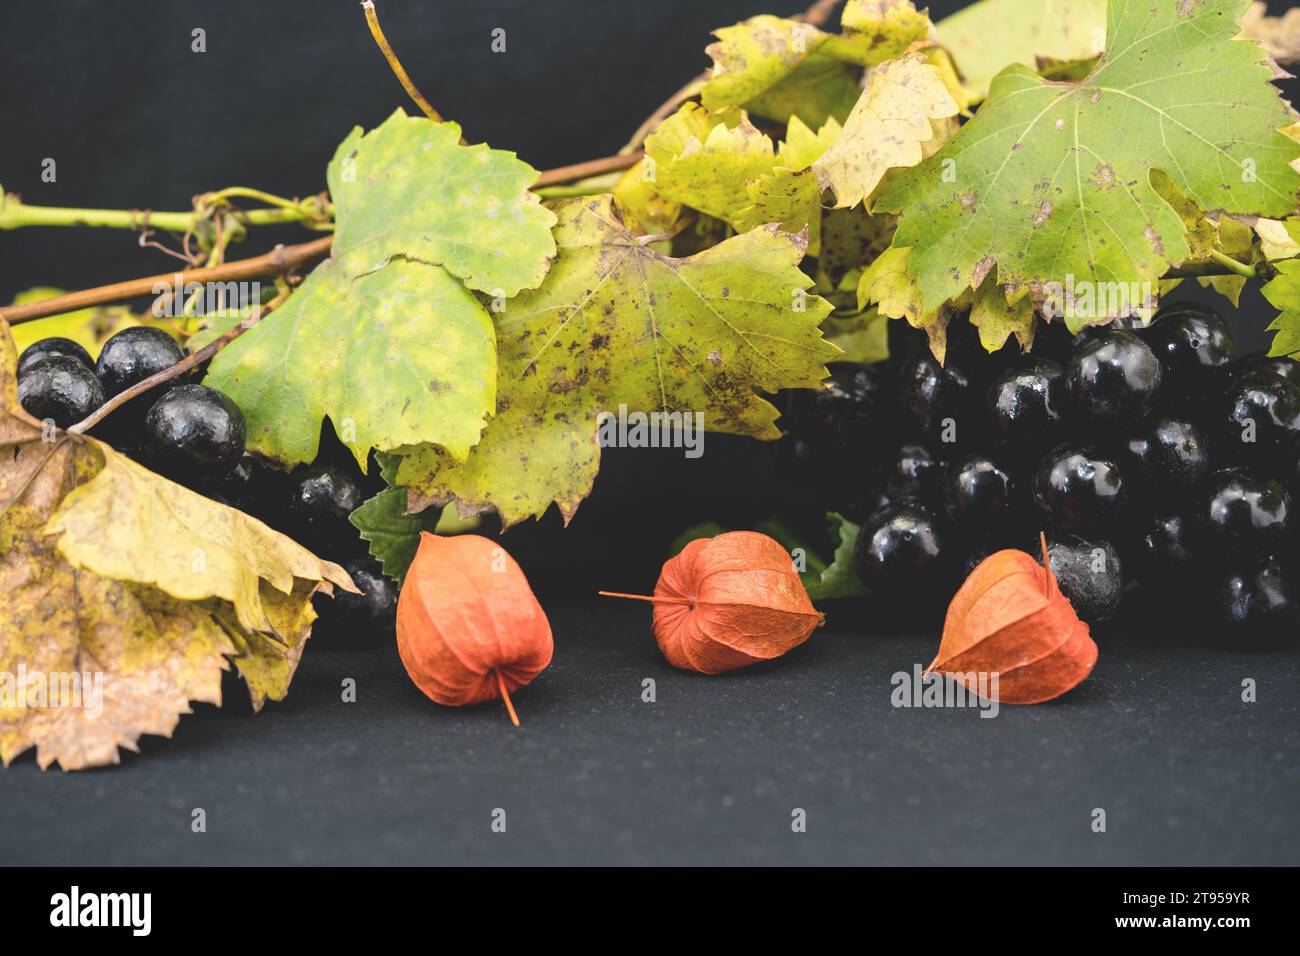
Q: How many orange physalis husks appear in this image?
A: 3